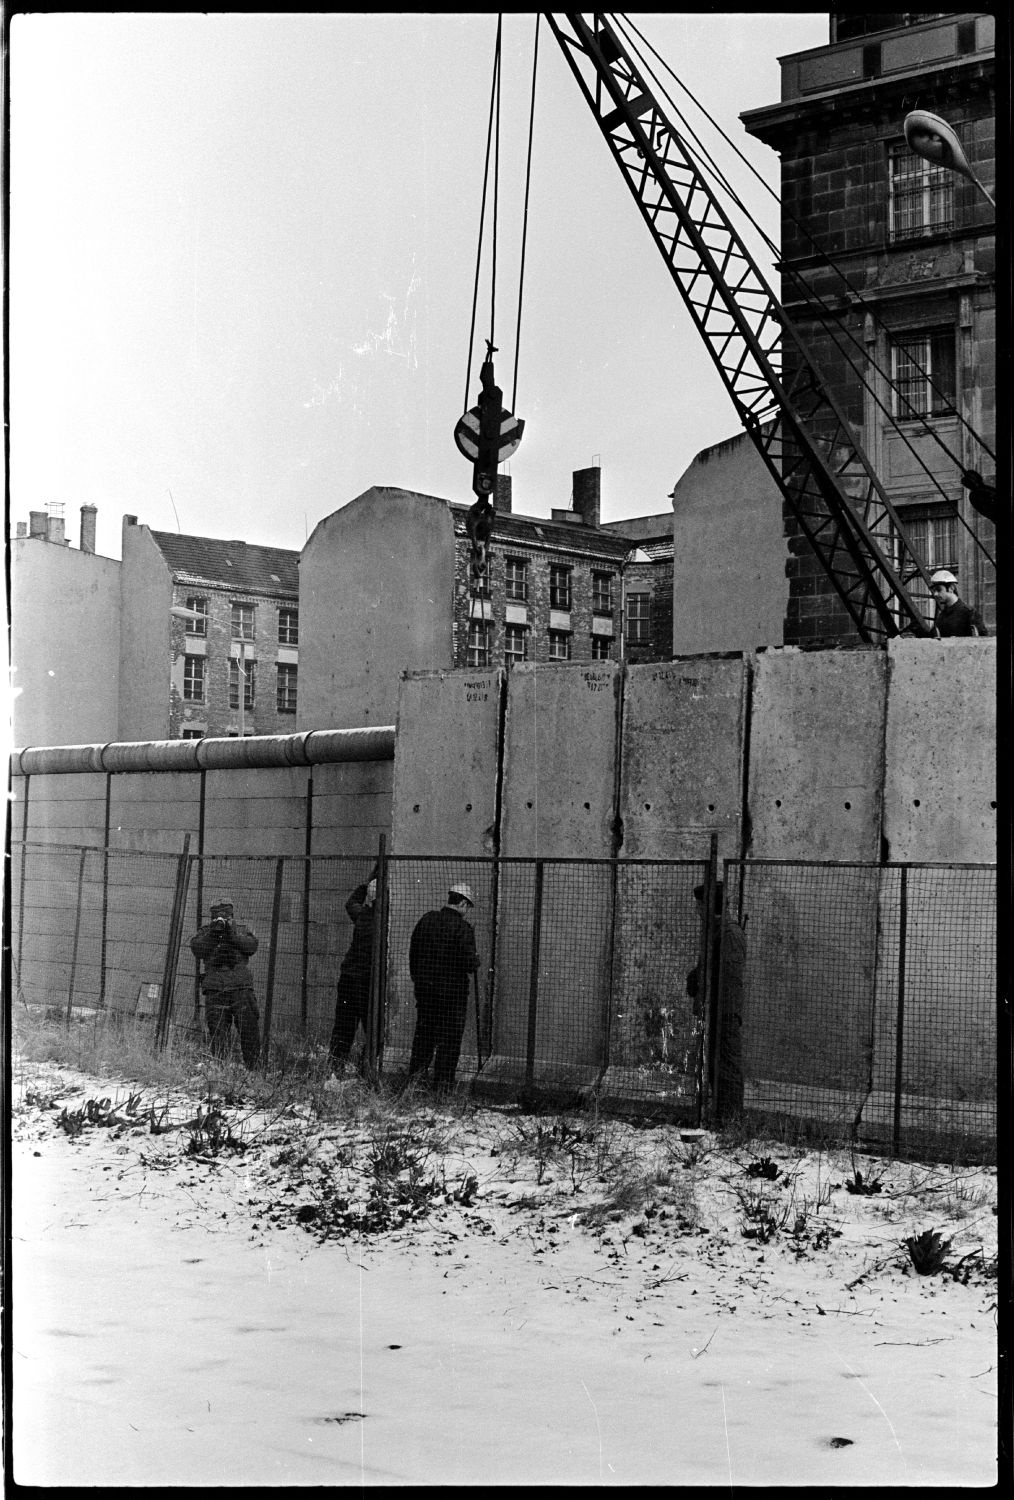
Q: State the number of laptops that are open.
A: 0